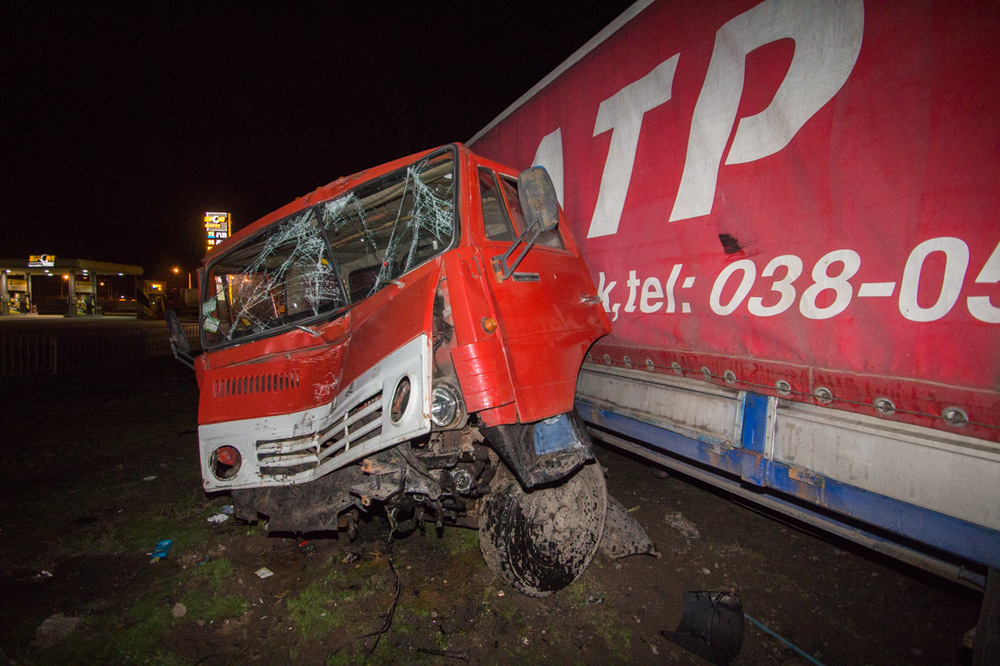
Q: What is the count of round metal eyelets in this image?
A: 11